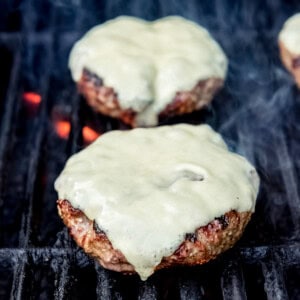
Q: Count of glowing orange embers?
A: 3